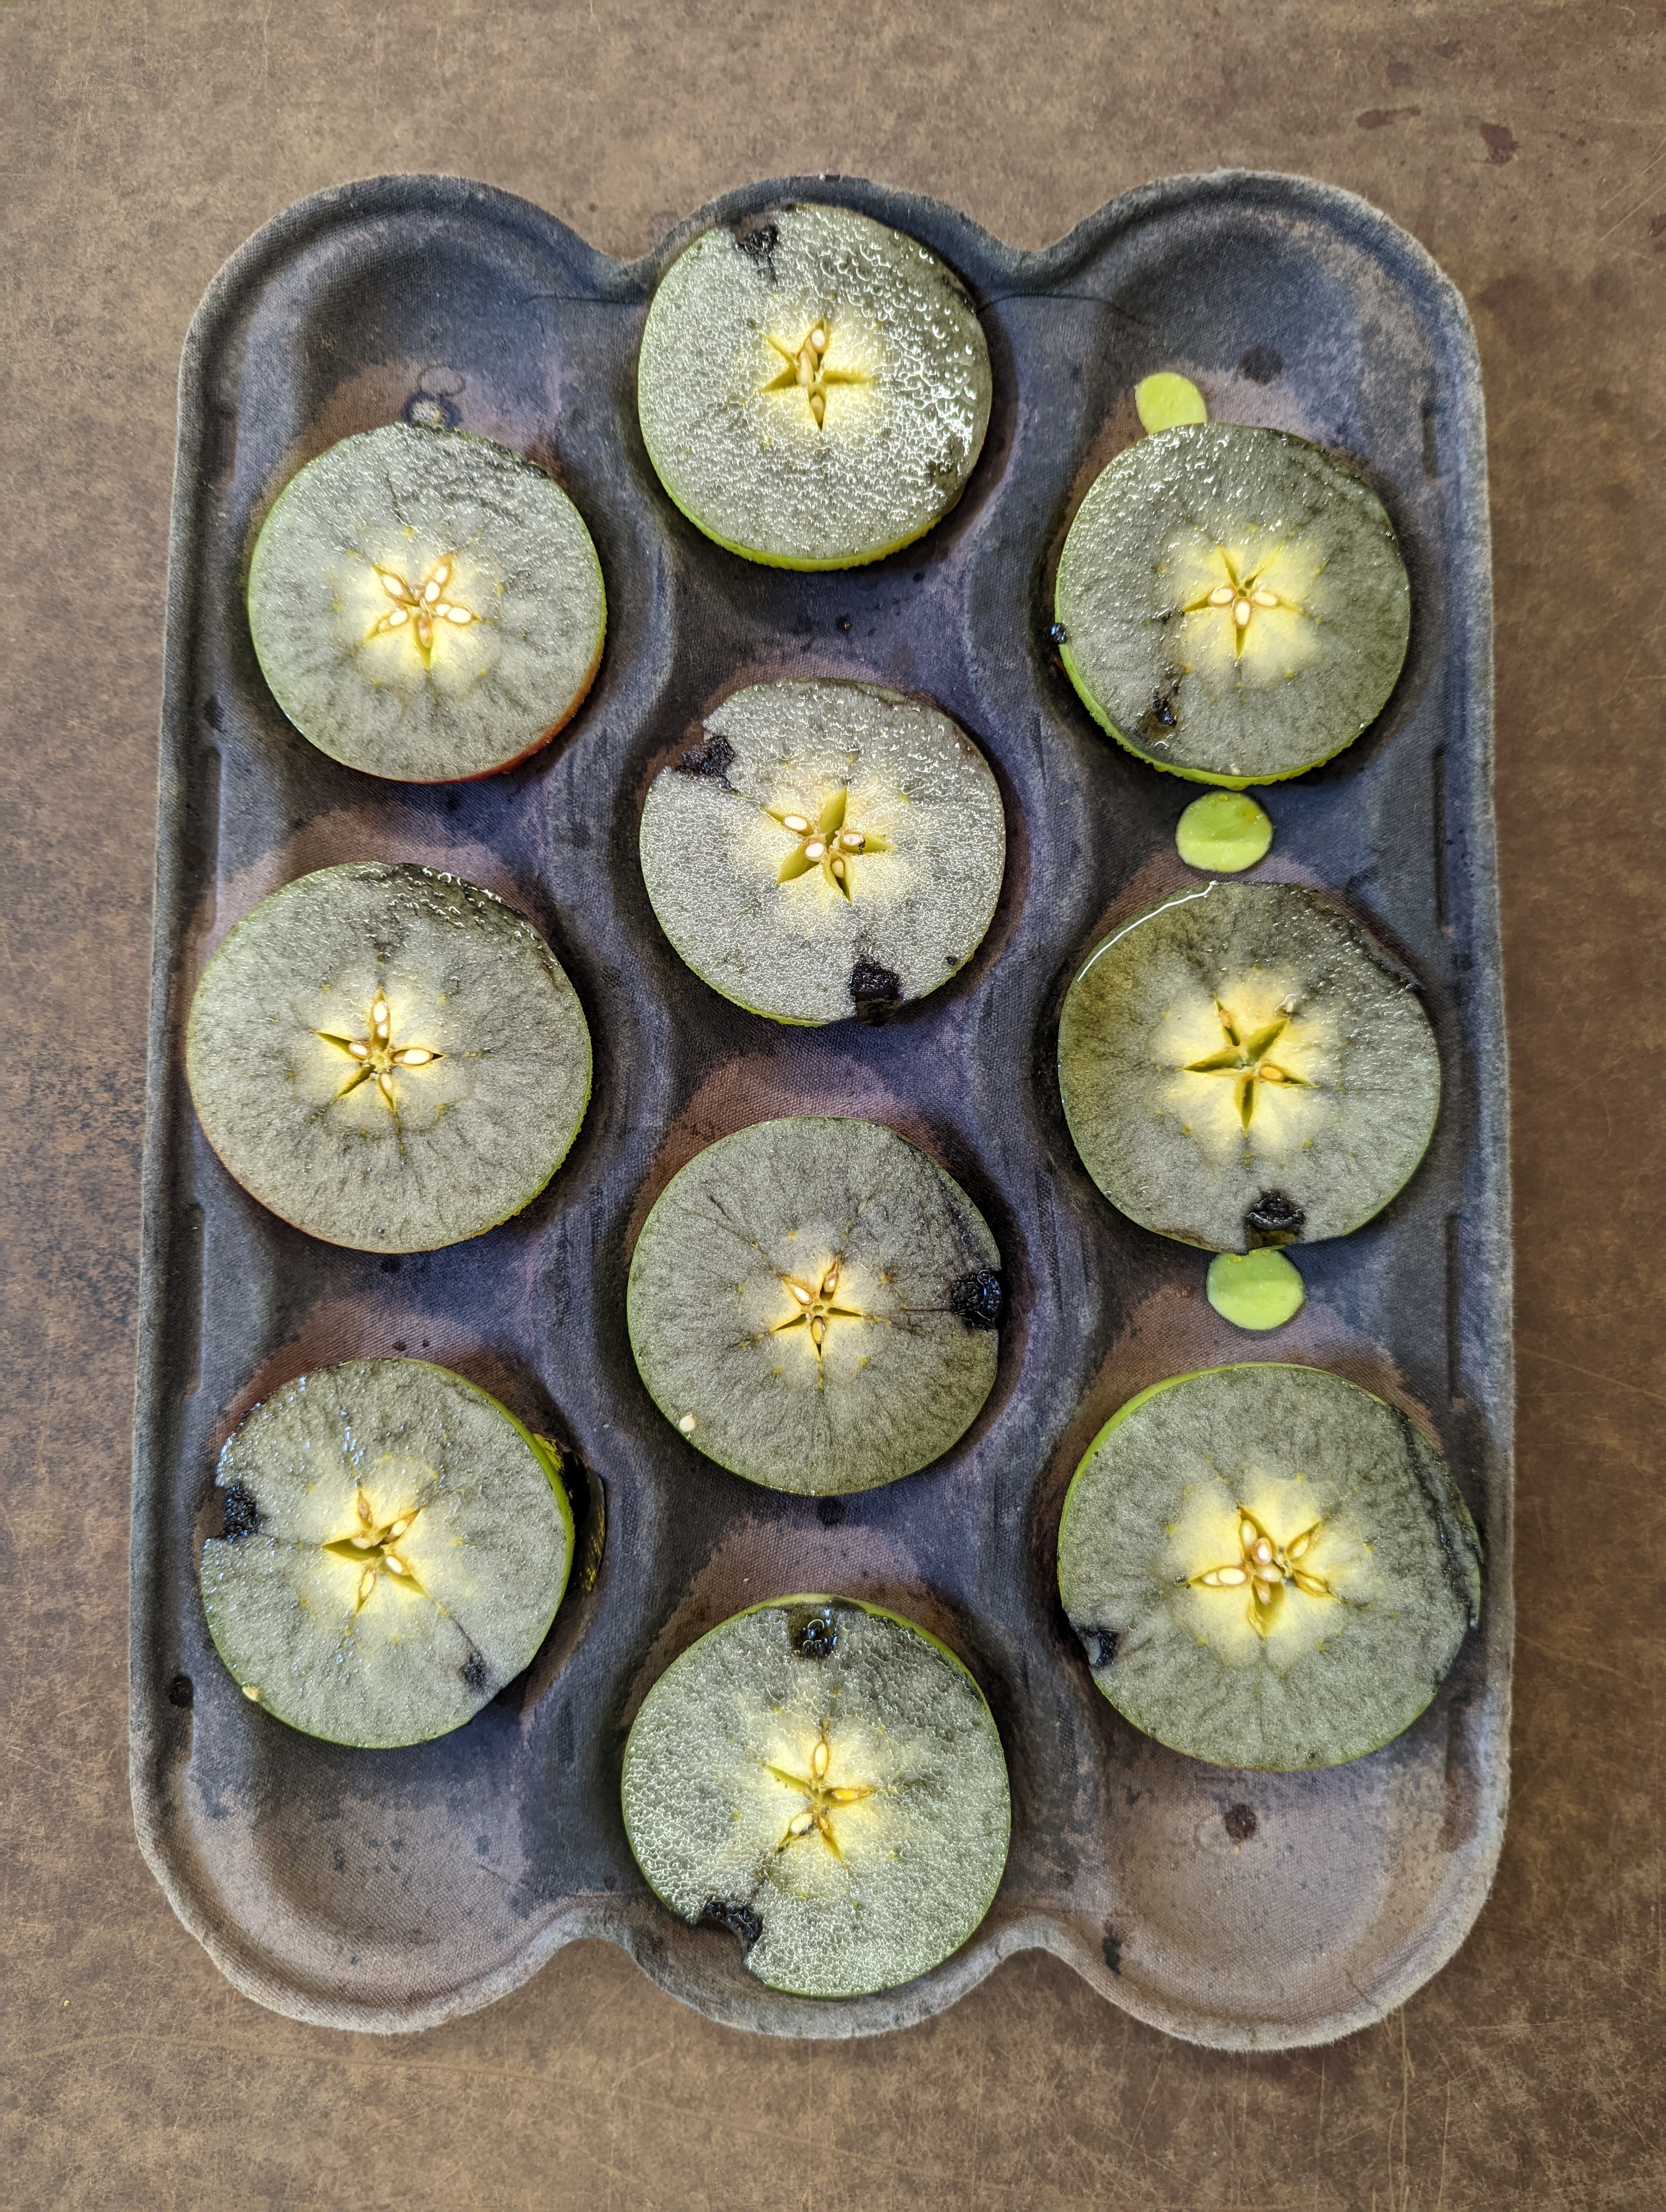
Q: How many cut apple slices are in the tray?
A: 10